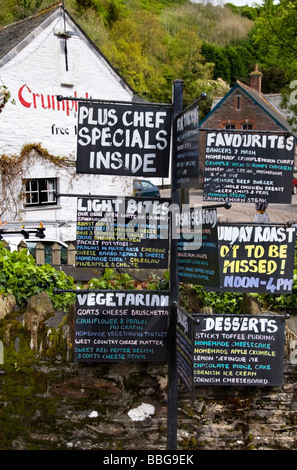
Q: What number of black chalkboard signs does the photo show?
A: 9